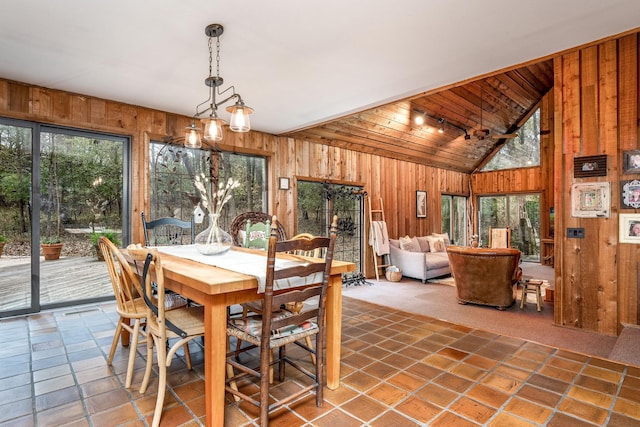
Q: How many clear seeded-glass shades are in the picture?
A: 3